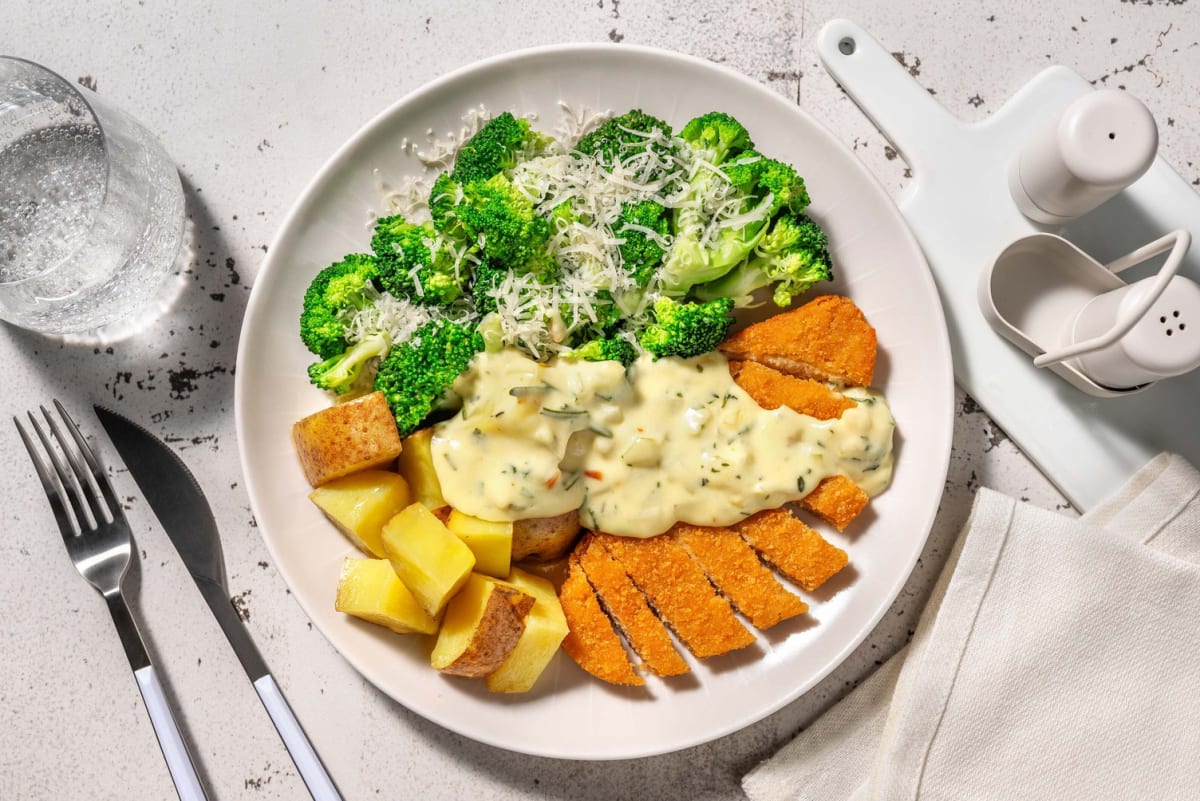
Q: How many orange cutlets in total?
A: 8